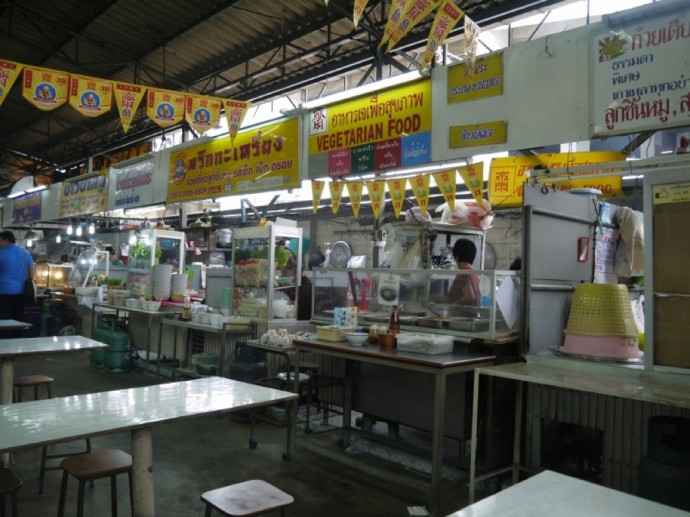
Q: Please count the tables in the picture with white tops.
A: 4